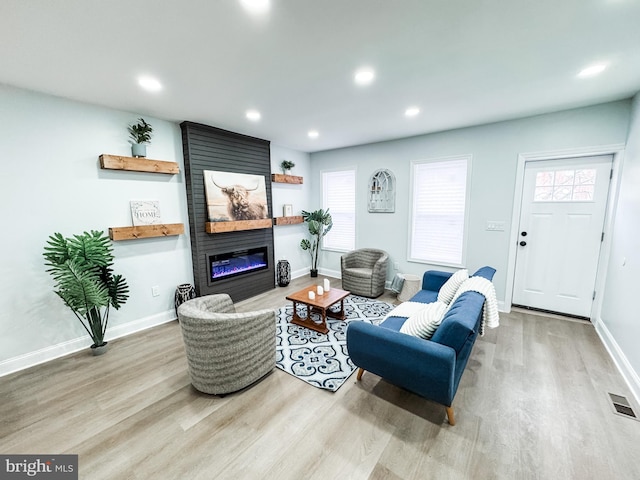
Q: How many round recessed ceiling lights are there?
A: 7